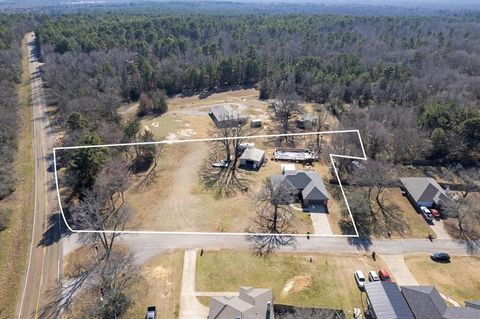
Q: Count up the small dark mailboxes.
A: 4